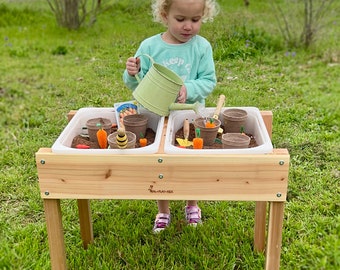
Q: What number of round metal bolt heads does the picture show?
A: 6